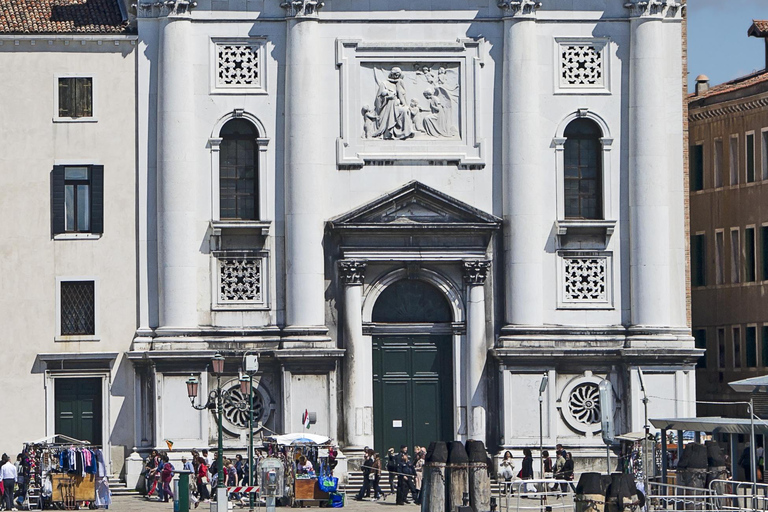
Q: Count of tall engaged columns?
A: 4